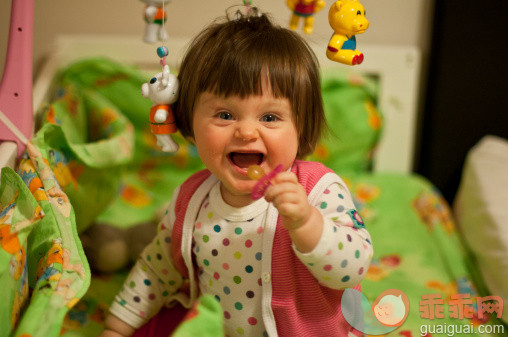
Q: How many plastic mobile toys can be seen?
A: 4